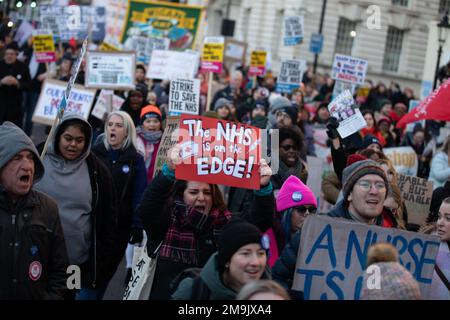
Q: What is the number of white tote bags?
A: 1